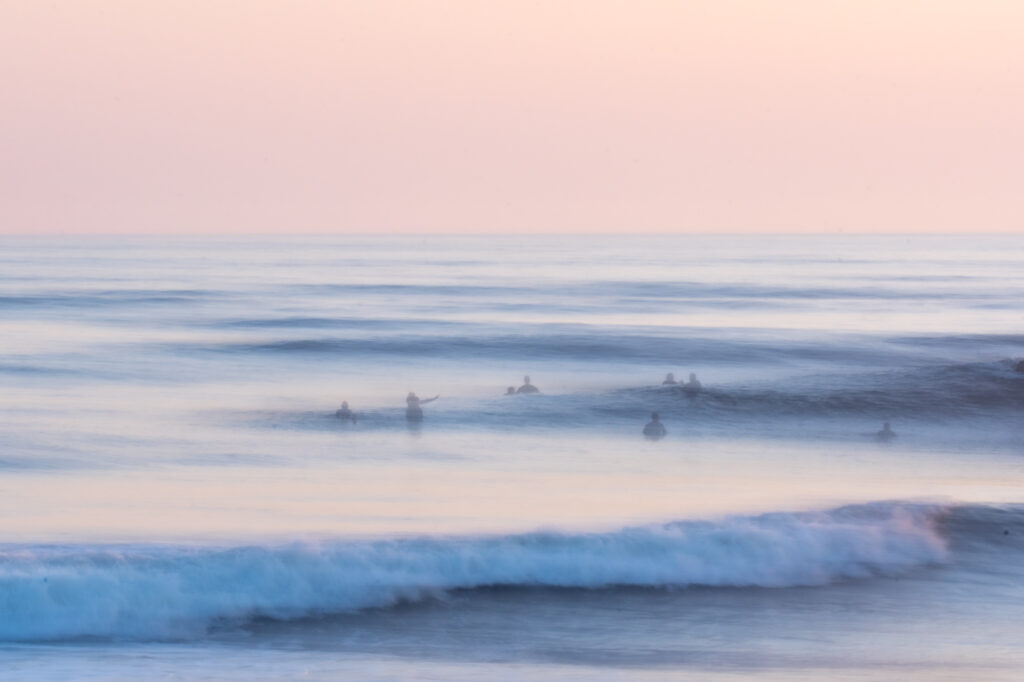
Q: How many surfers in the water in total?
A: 8